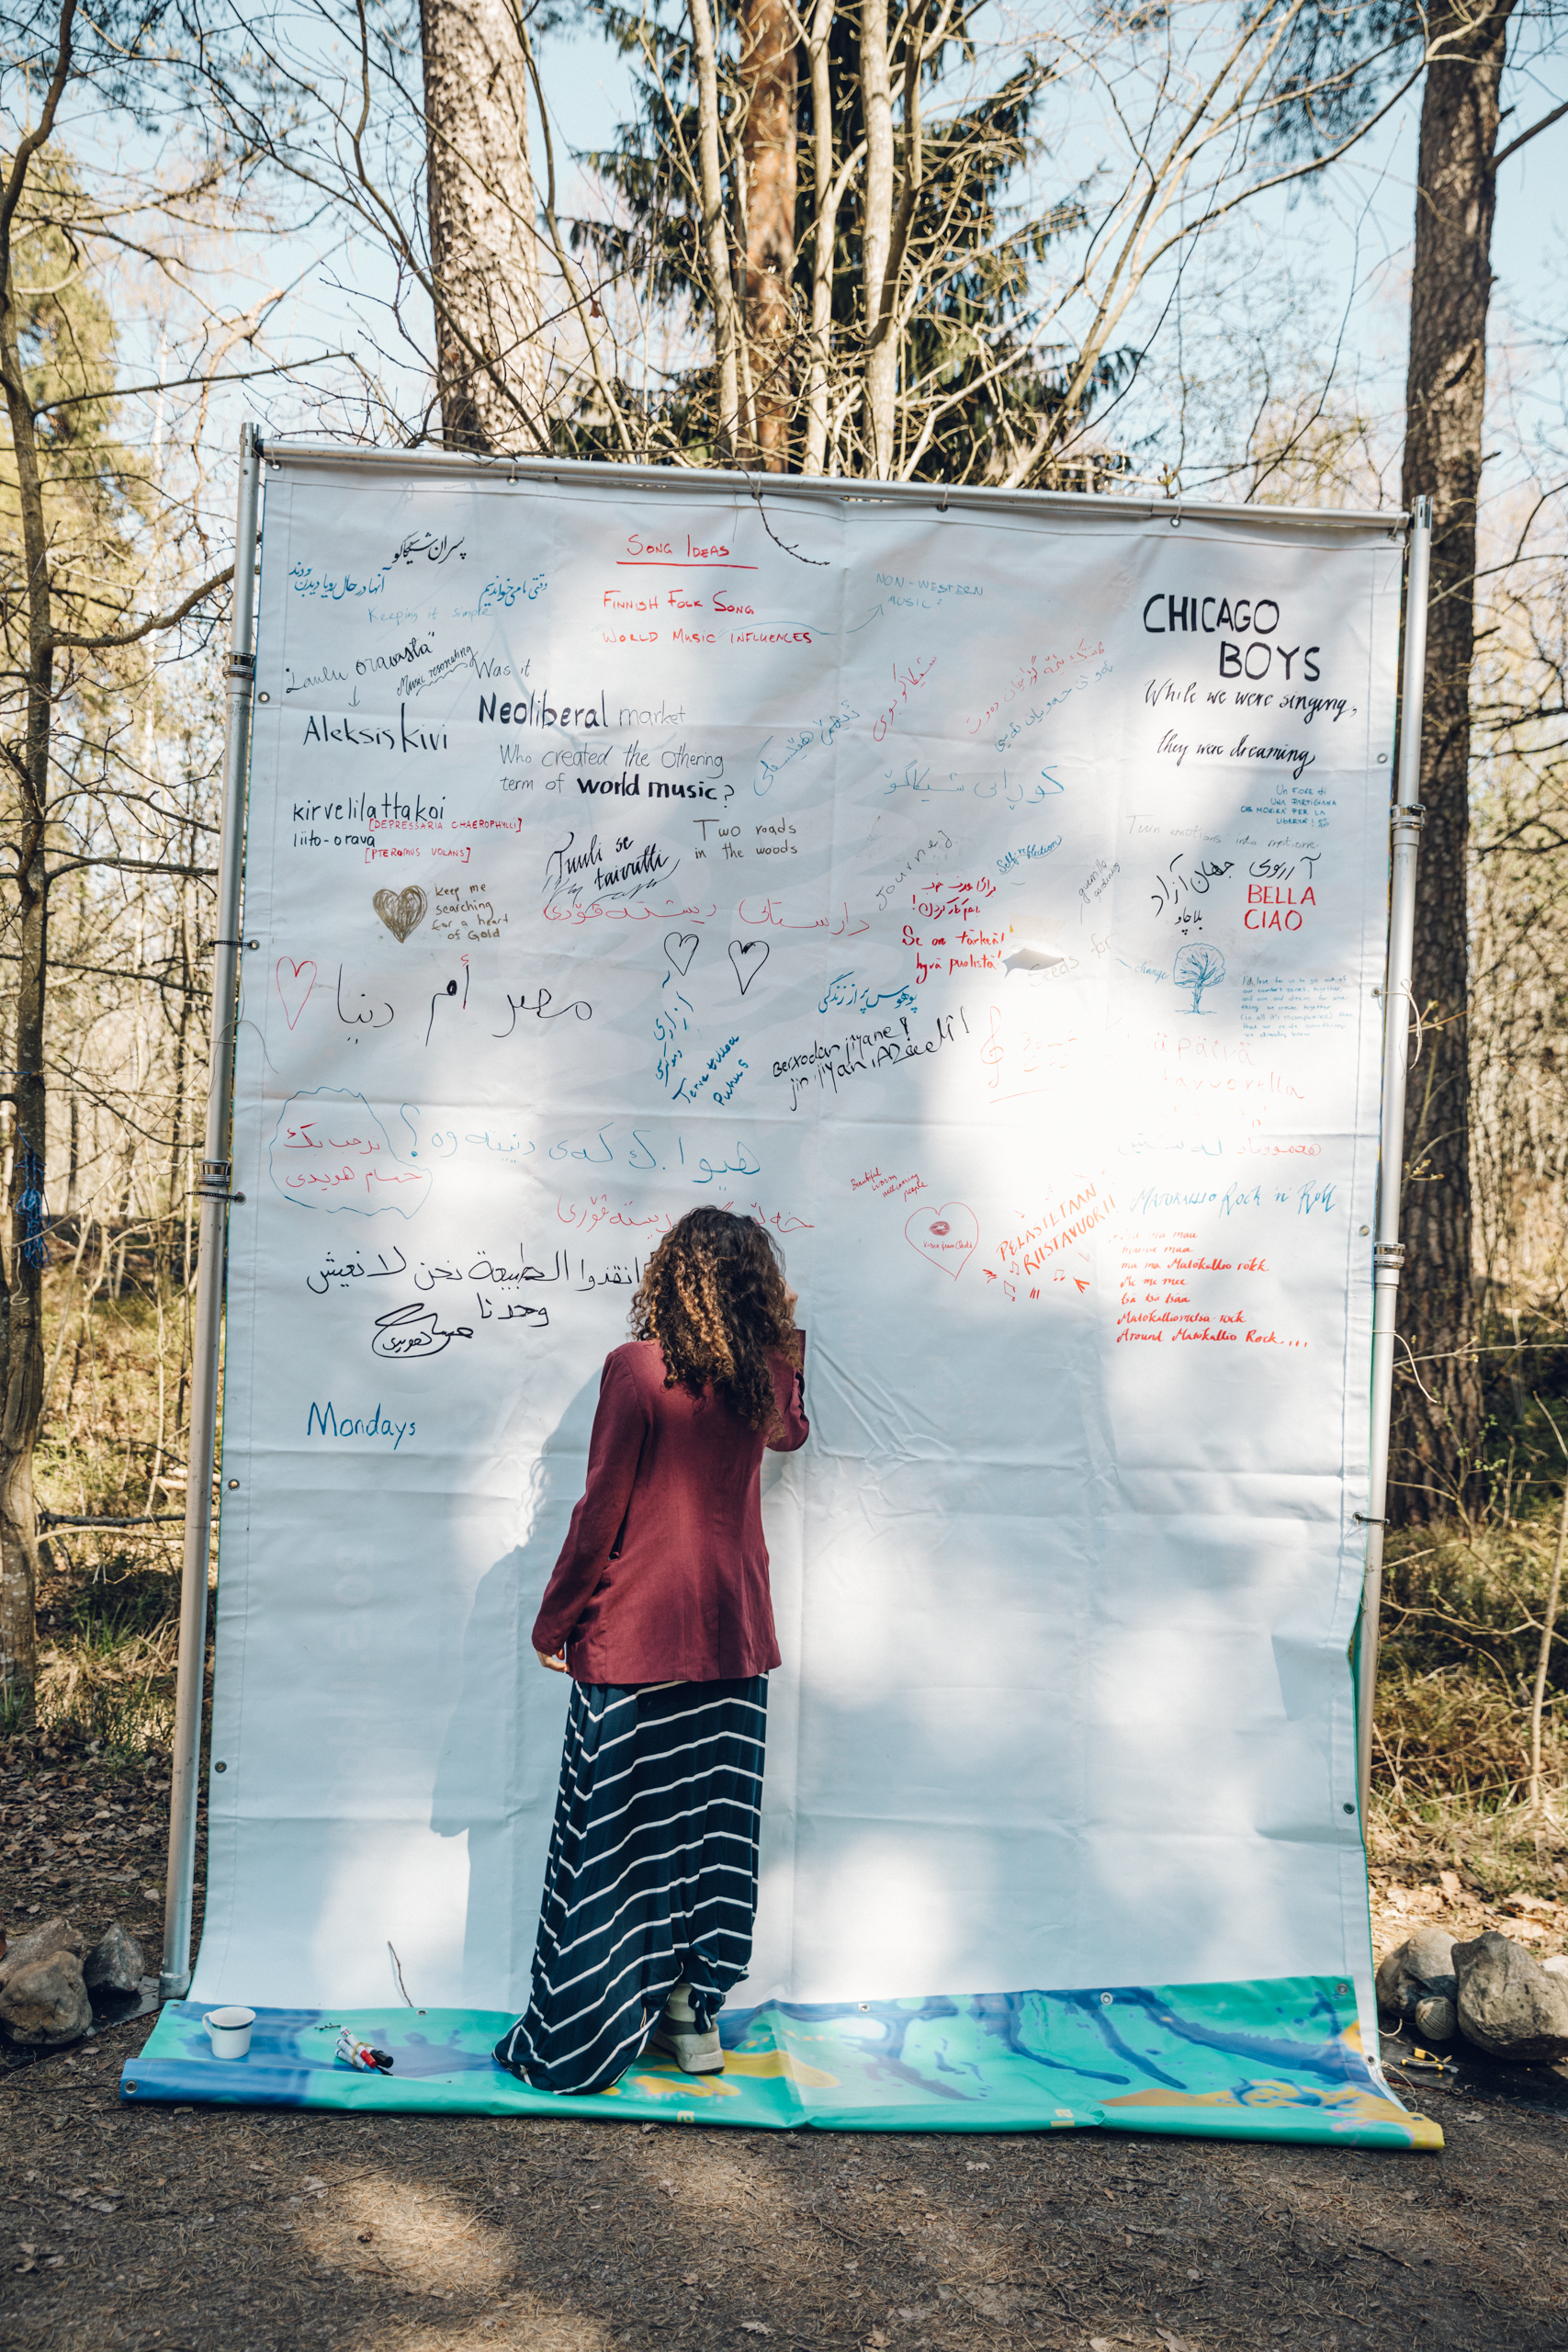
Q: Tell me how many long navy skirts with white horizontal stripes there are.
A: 1